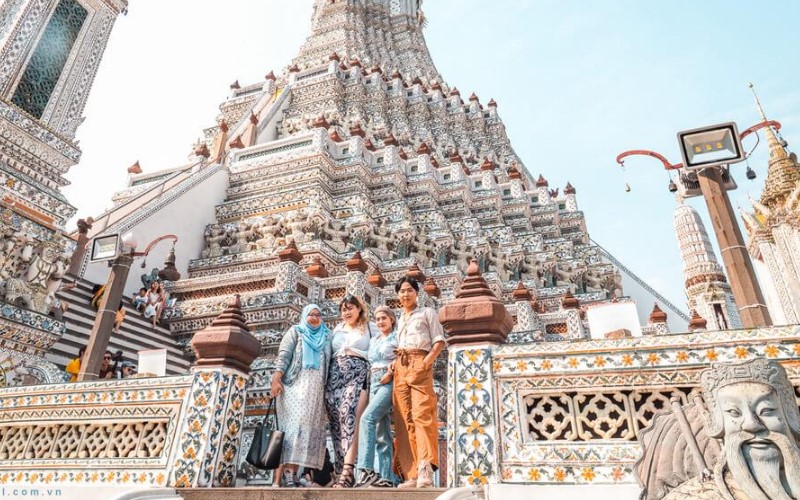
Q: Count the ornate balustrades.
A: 2